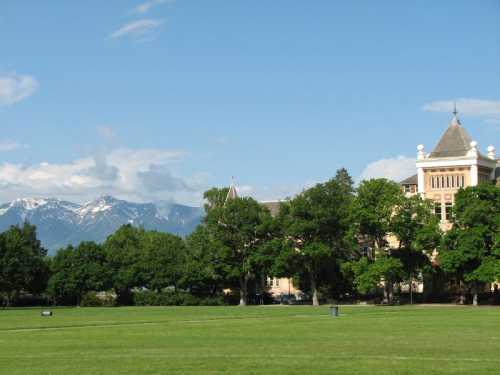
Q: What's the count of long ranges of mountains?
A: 1